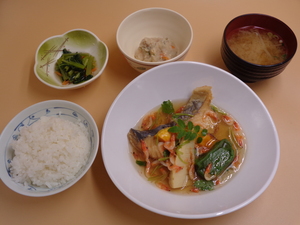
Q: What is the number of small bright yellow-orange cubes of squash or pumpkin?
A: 2